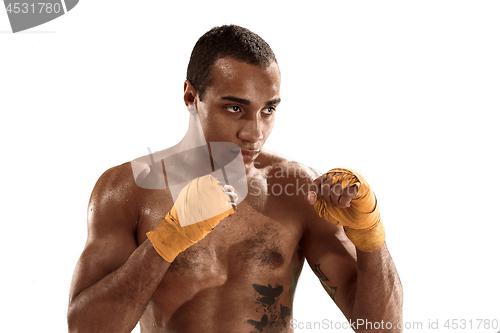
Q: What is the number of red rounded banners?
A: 0